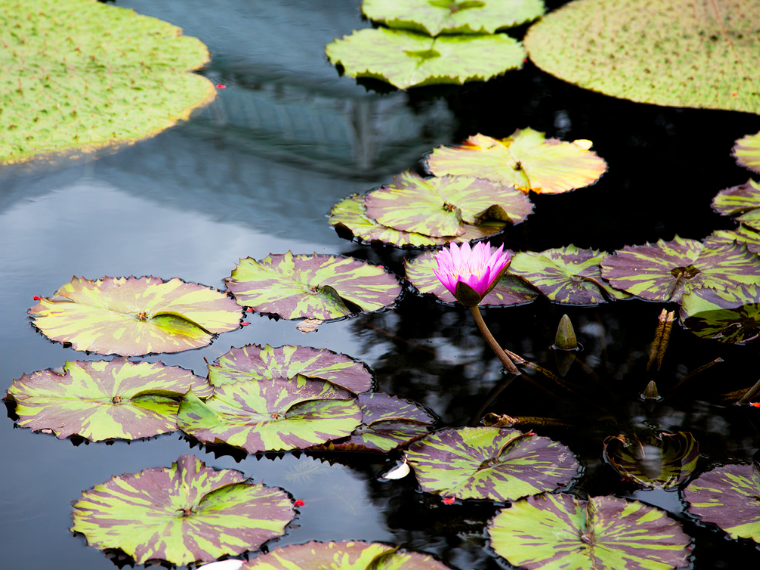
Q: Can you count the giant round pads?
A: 2